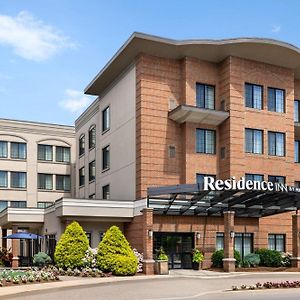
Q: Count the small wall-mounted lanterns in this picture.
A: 3